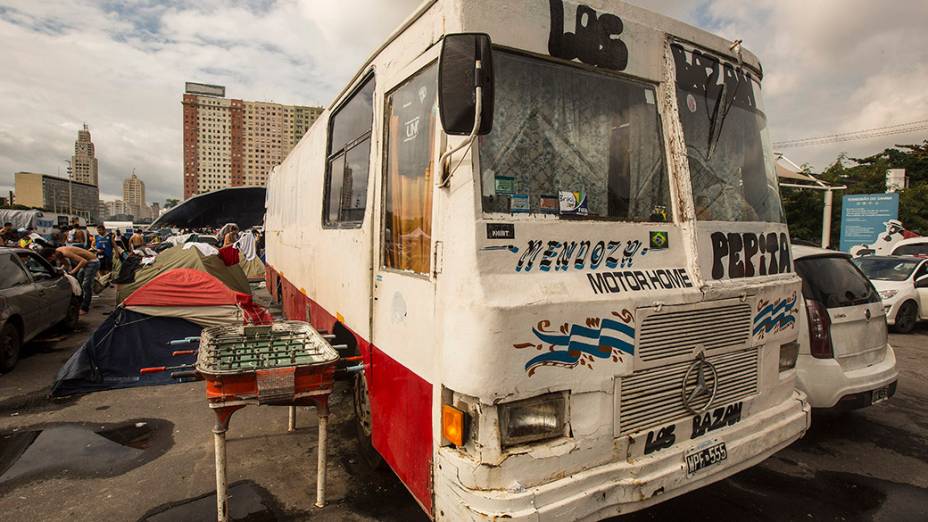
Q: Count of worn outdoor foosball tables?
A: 1